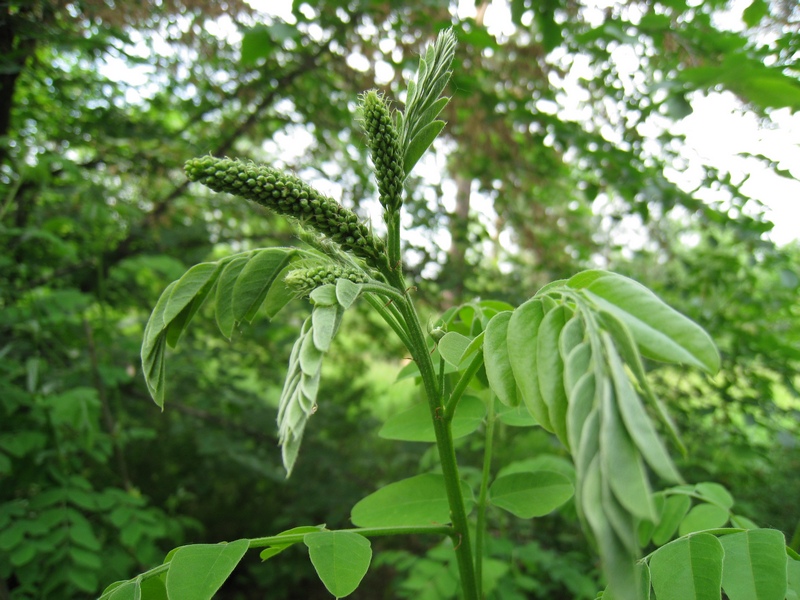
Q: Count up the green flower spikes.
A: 3